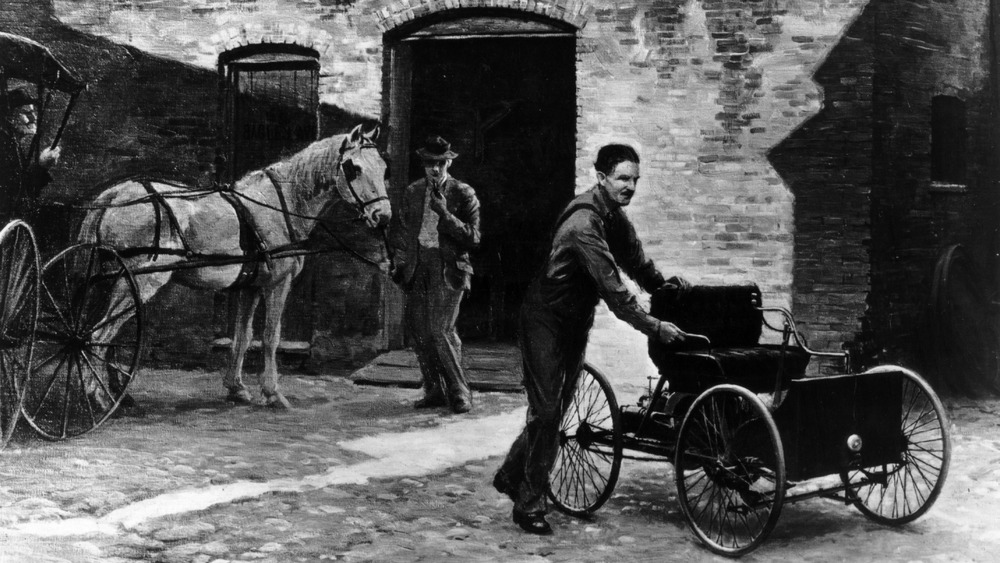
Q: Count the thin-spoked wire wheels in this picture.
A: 3